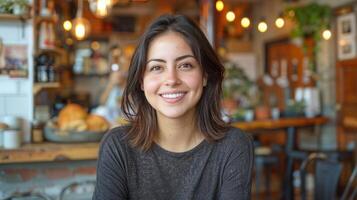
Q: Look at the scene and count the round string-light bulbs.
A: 6